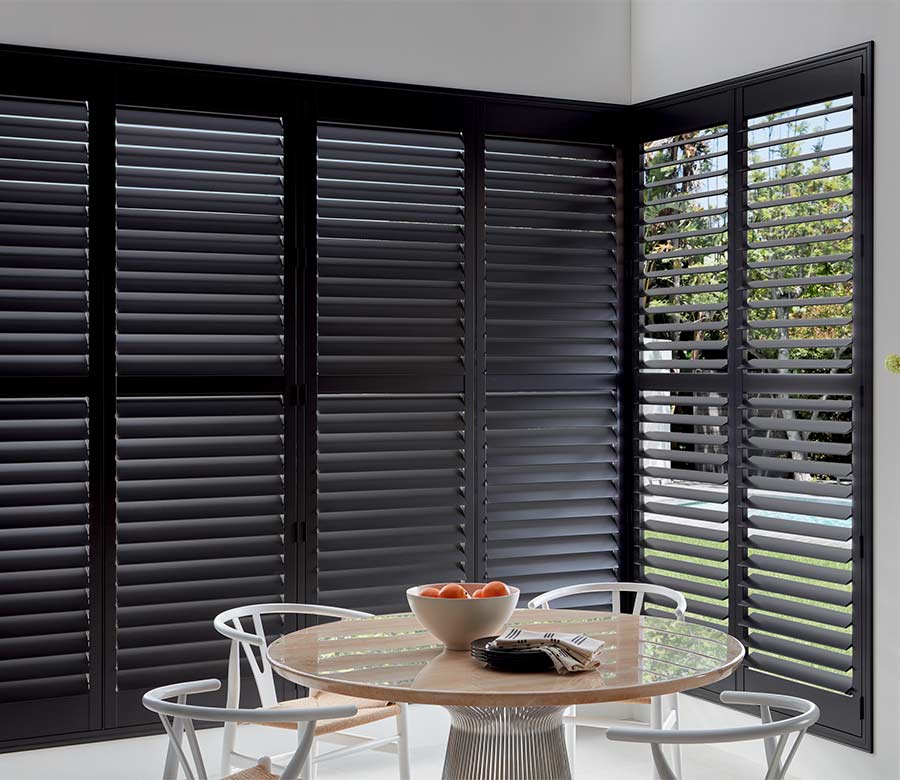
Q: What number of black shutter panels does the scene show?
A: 6